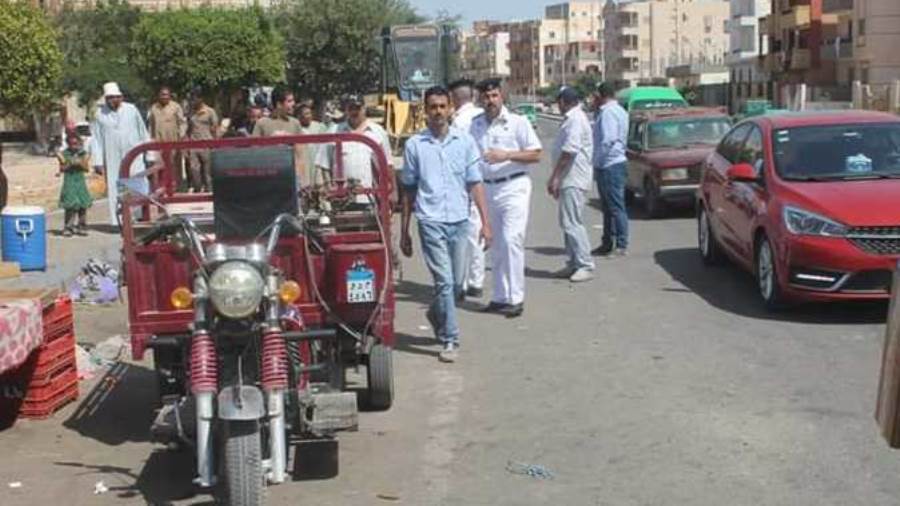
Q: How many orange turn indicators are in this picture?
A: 2